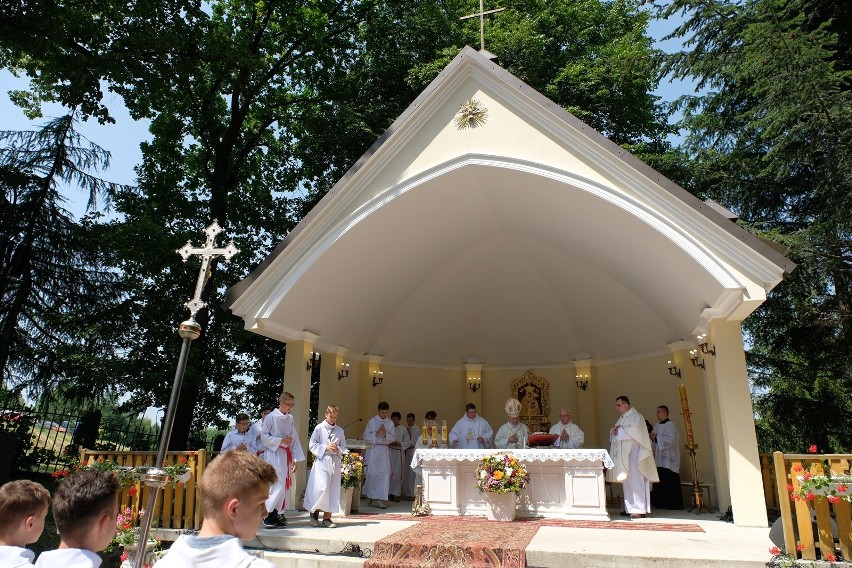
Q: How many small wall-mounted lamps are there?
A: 8